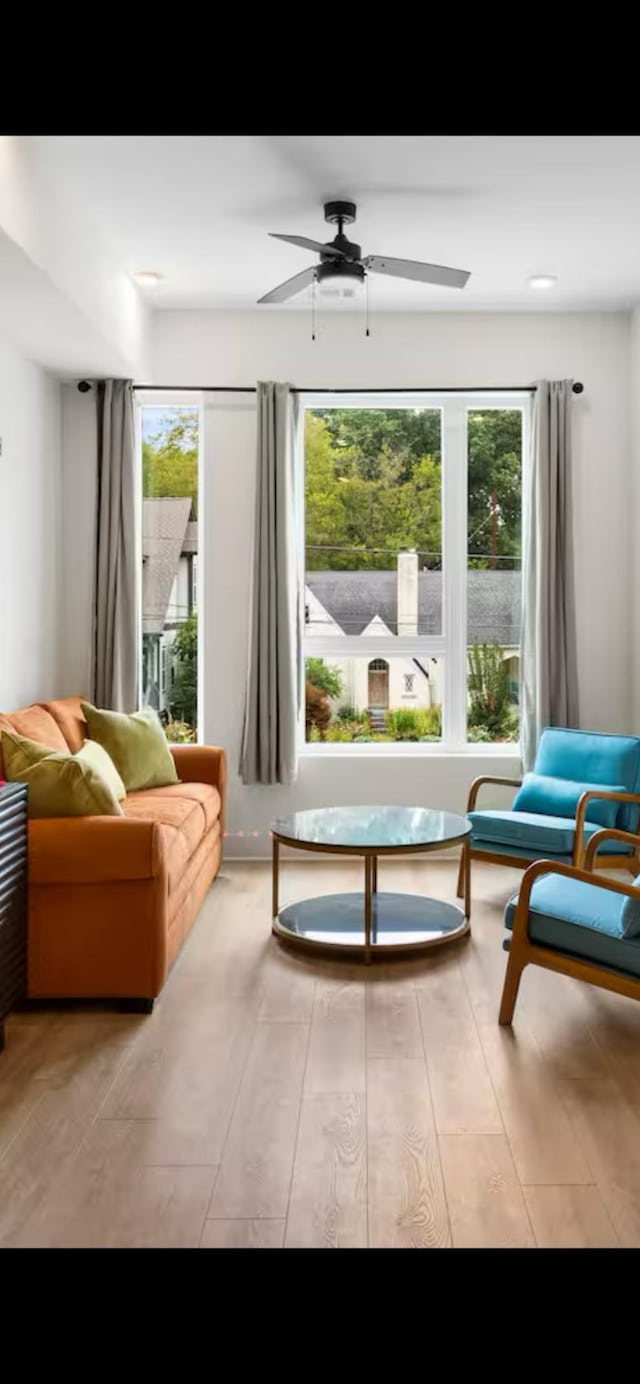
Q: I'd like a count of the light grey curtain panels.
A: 3